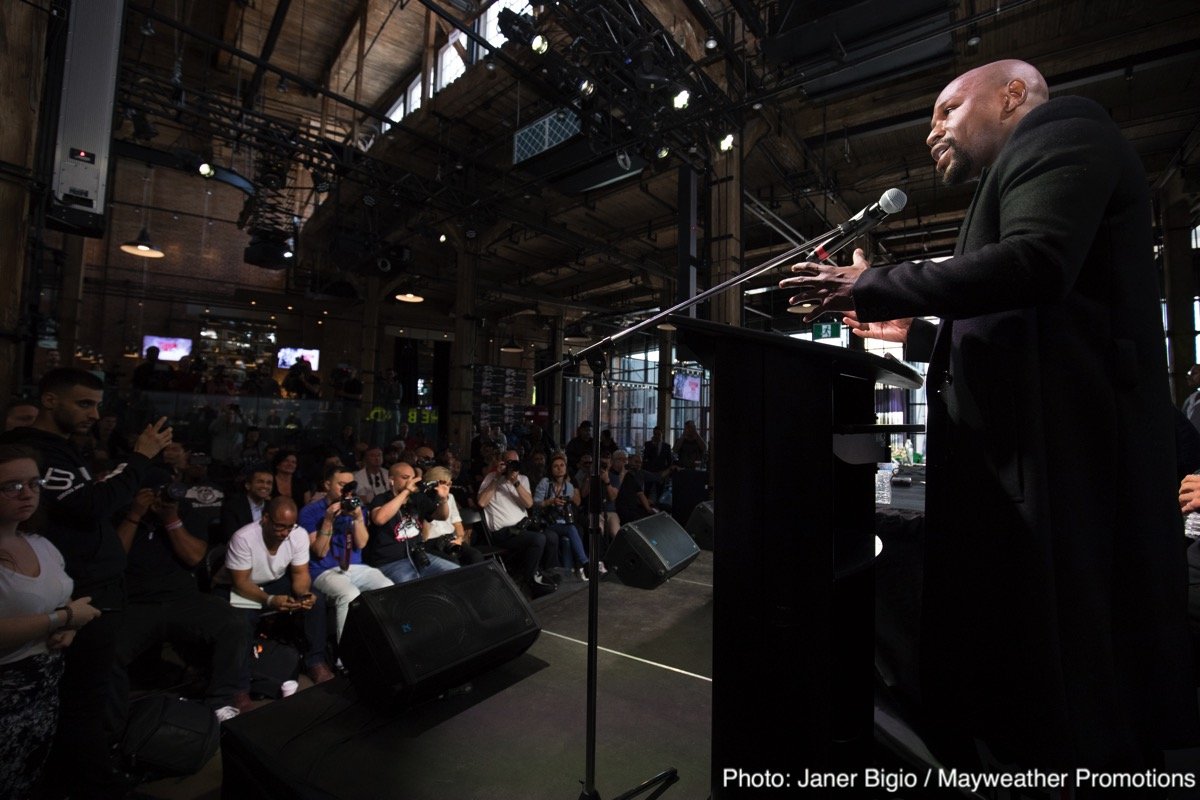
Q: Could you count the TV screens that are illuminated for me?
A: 3